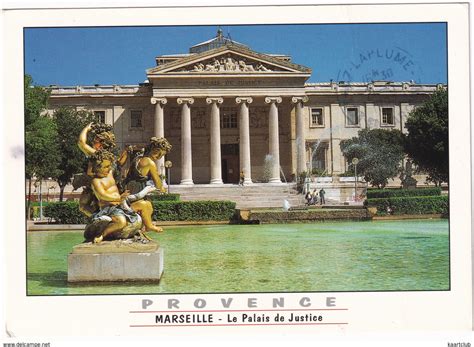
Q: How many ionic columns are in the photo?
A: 6